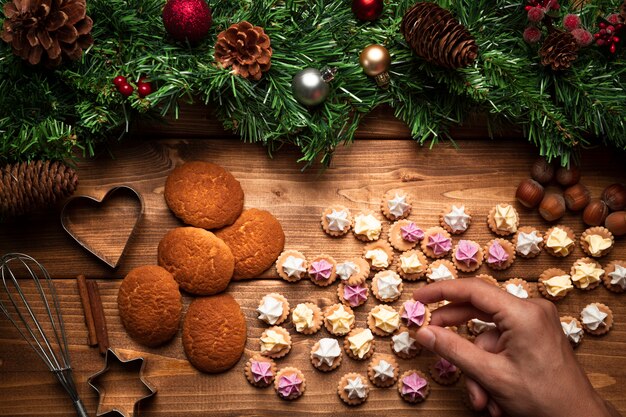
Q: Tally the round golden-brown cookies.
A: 5